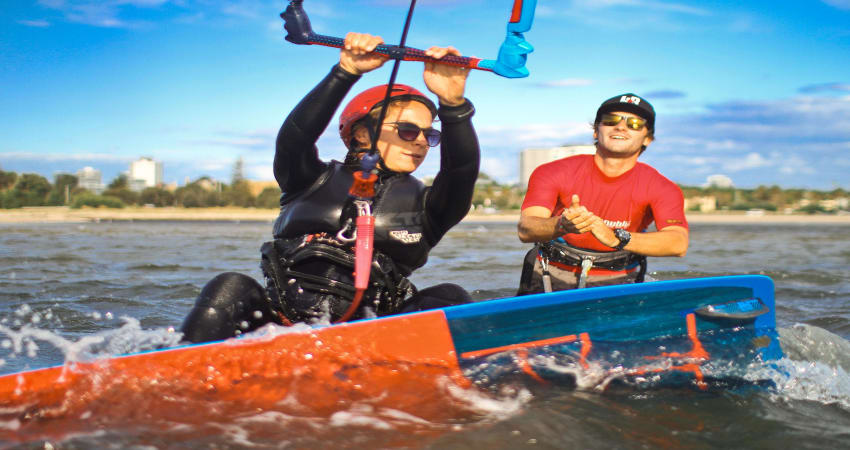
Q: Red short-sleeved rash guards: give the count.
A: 1